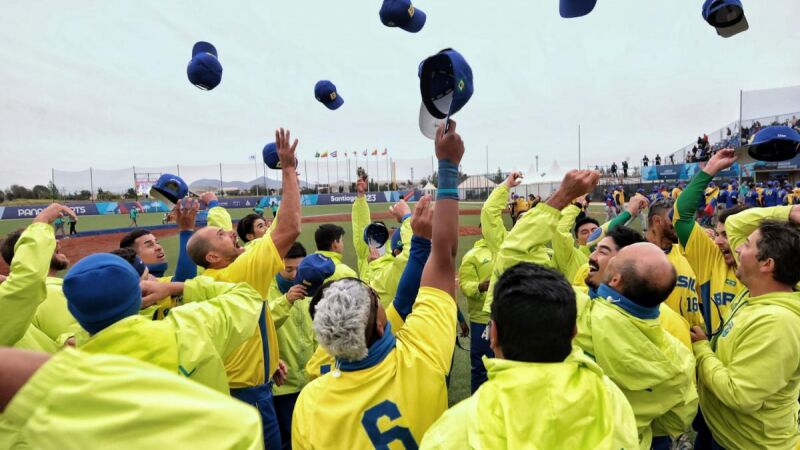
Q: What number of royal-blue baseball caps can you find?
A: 12